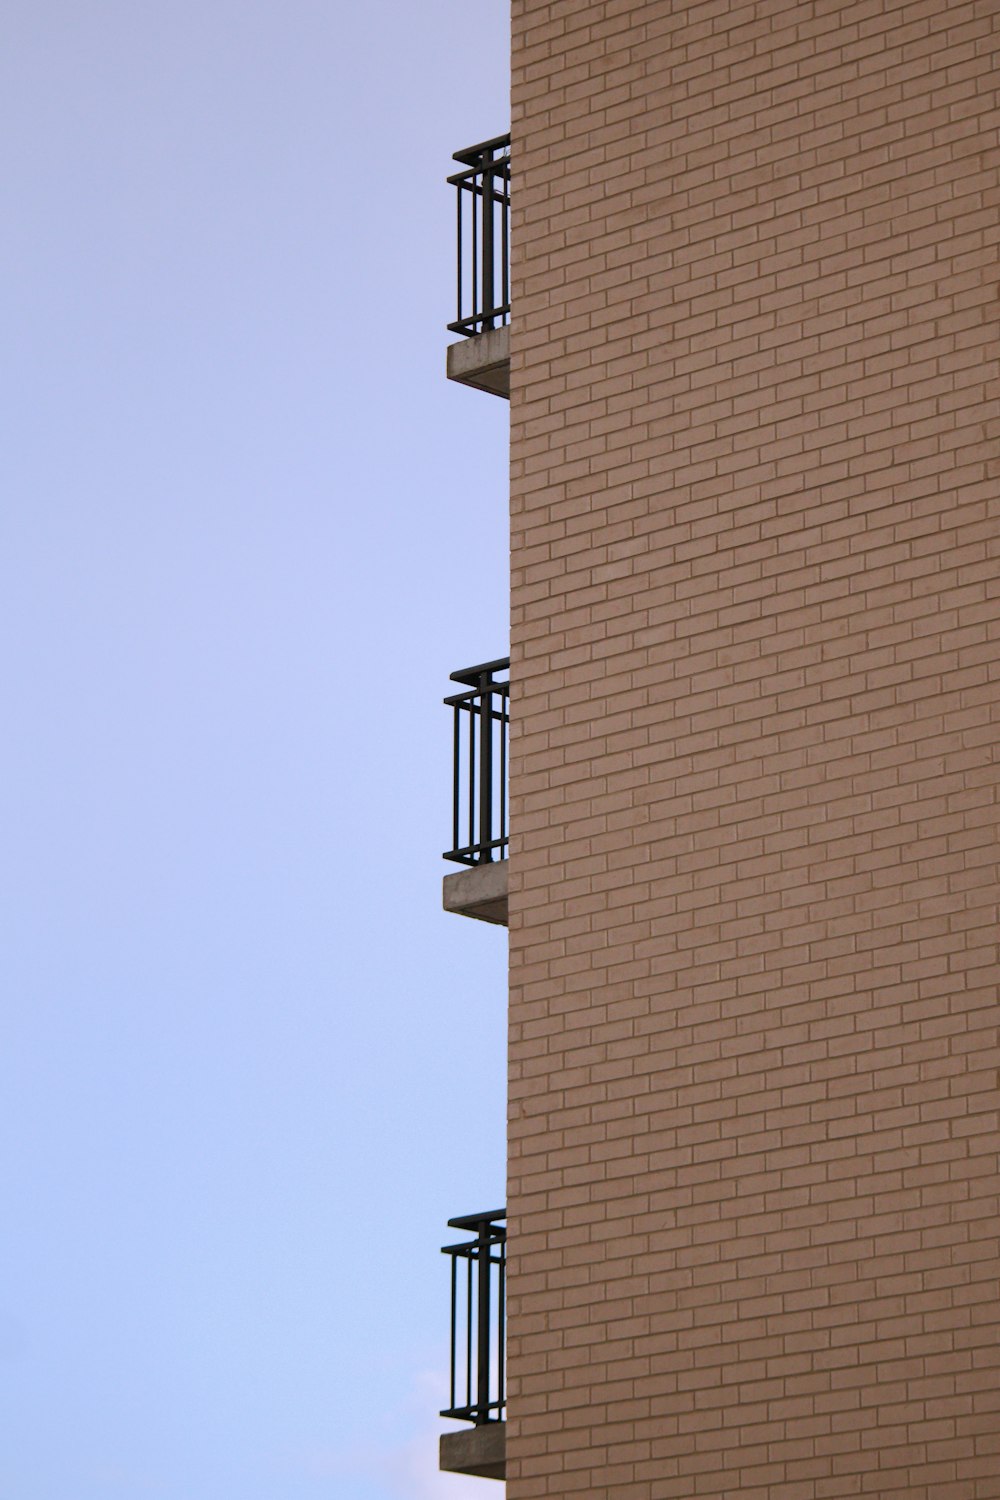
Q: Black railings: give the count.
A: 3